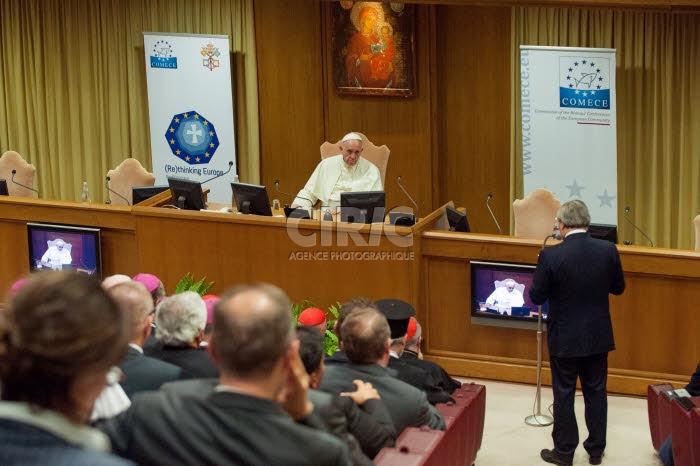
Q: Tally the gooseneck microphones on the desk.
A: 7